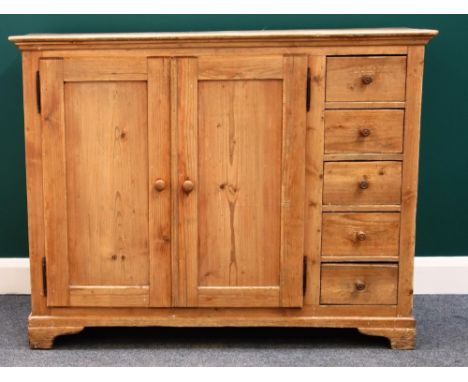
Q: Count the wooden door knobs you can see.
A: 2